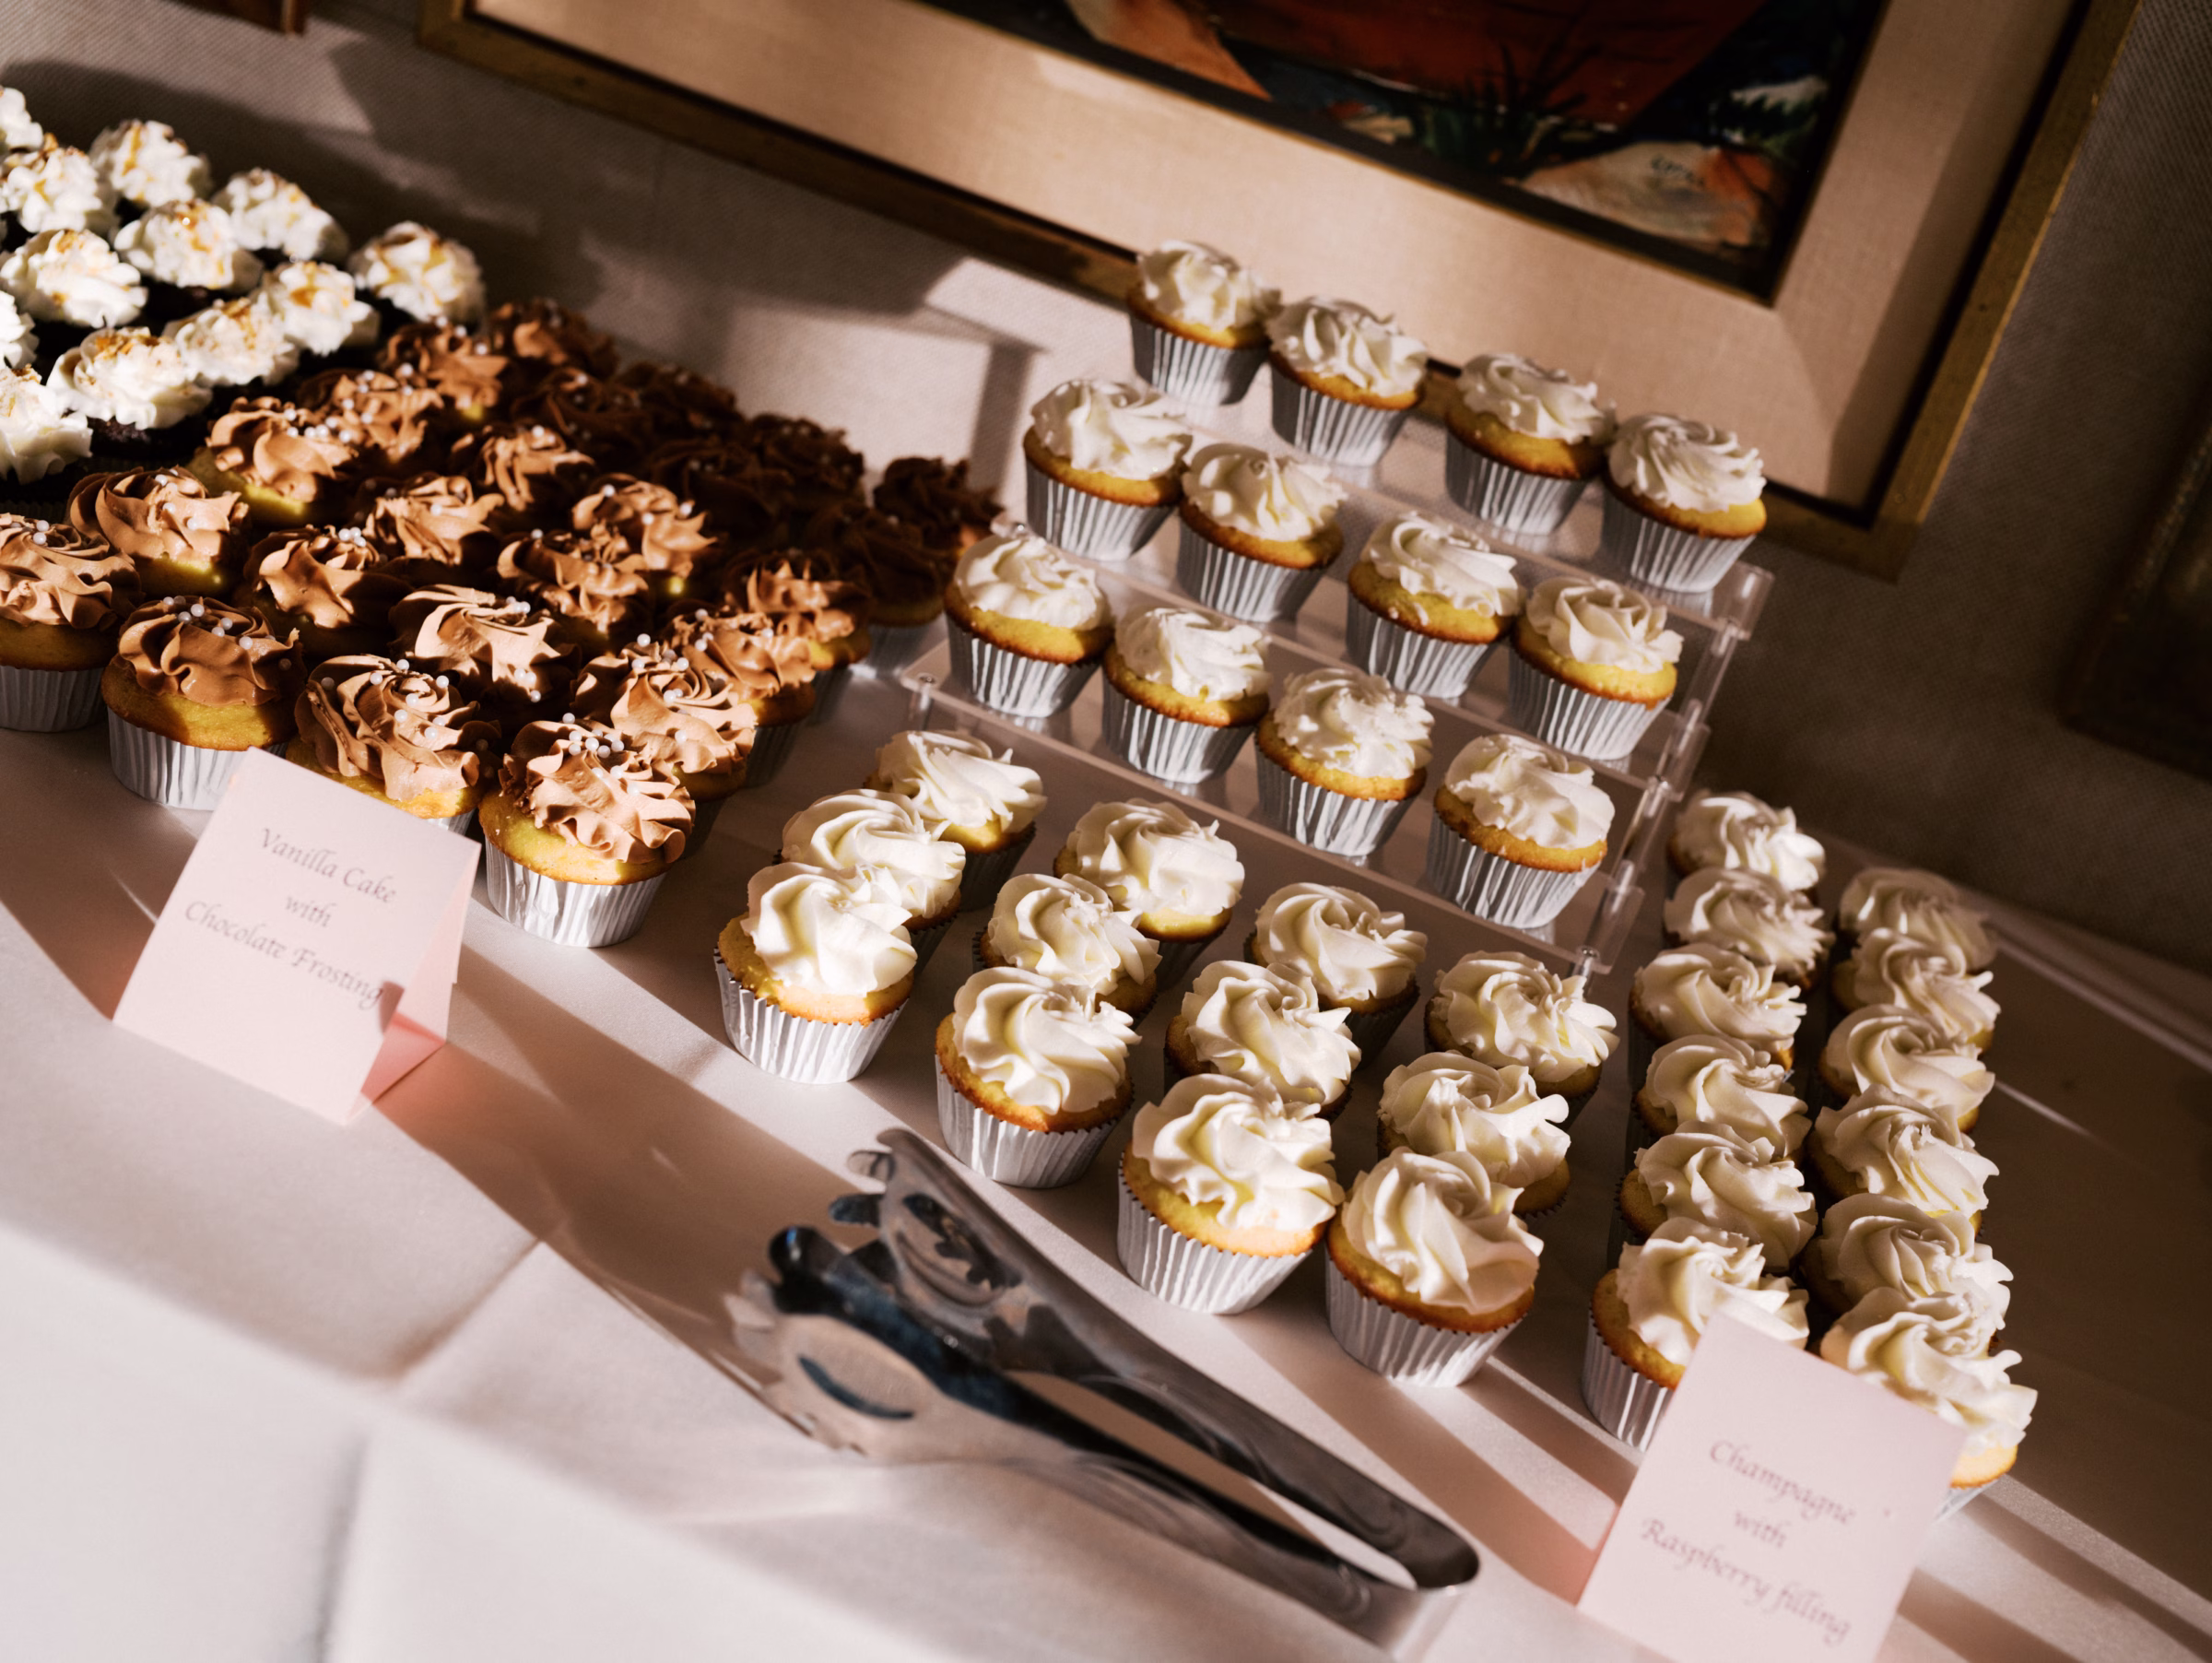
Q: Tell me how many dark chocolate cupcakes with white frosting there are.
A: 12